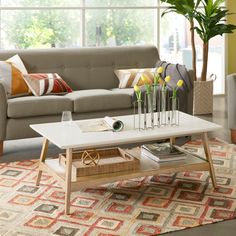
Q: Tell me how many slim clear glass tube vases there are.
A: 5